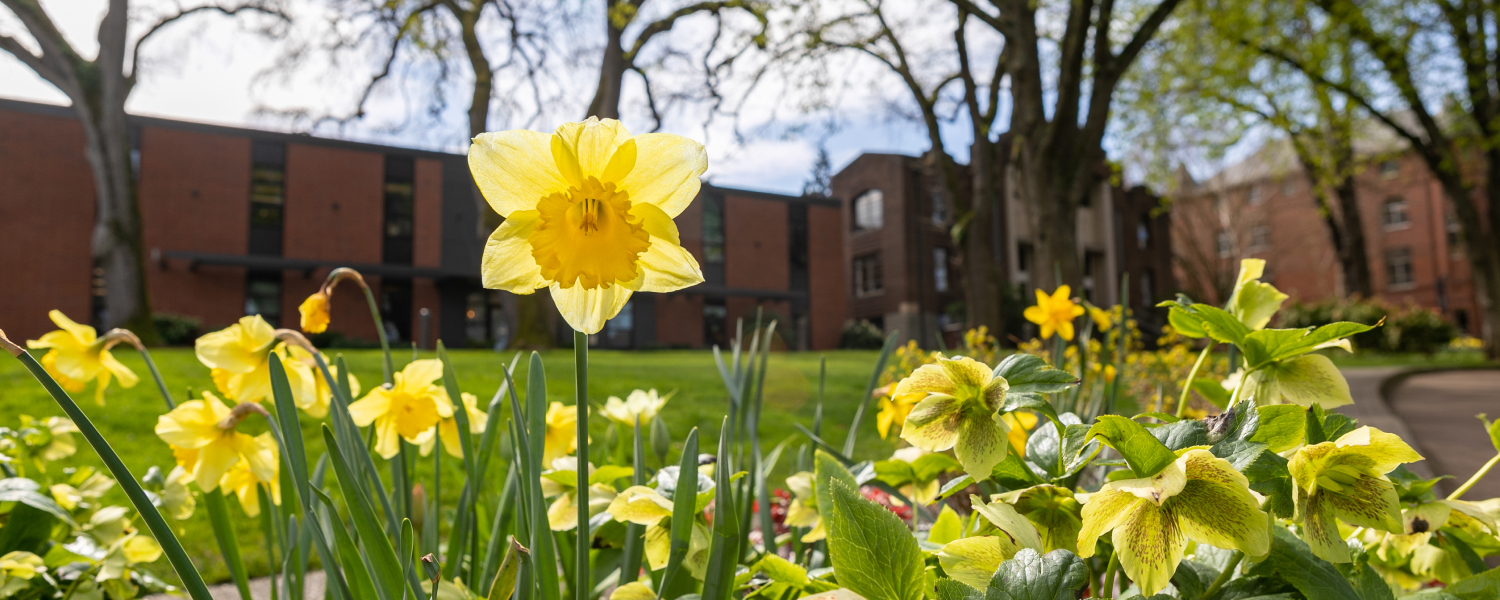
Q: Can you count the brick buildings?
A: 3